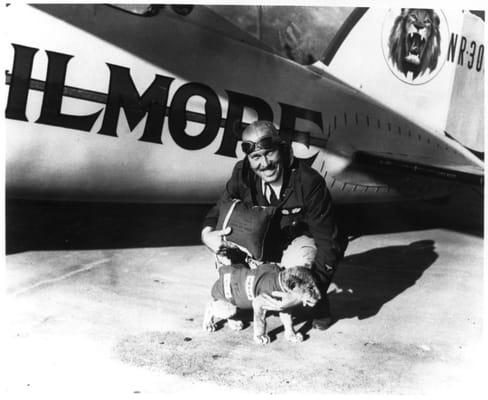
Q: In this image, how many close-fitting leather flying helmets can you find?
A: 1